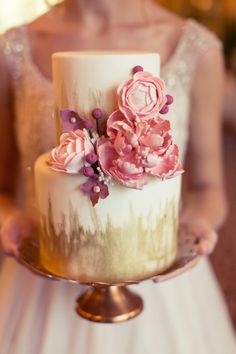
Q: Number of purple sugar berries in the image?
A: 7